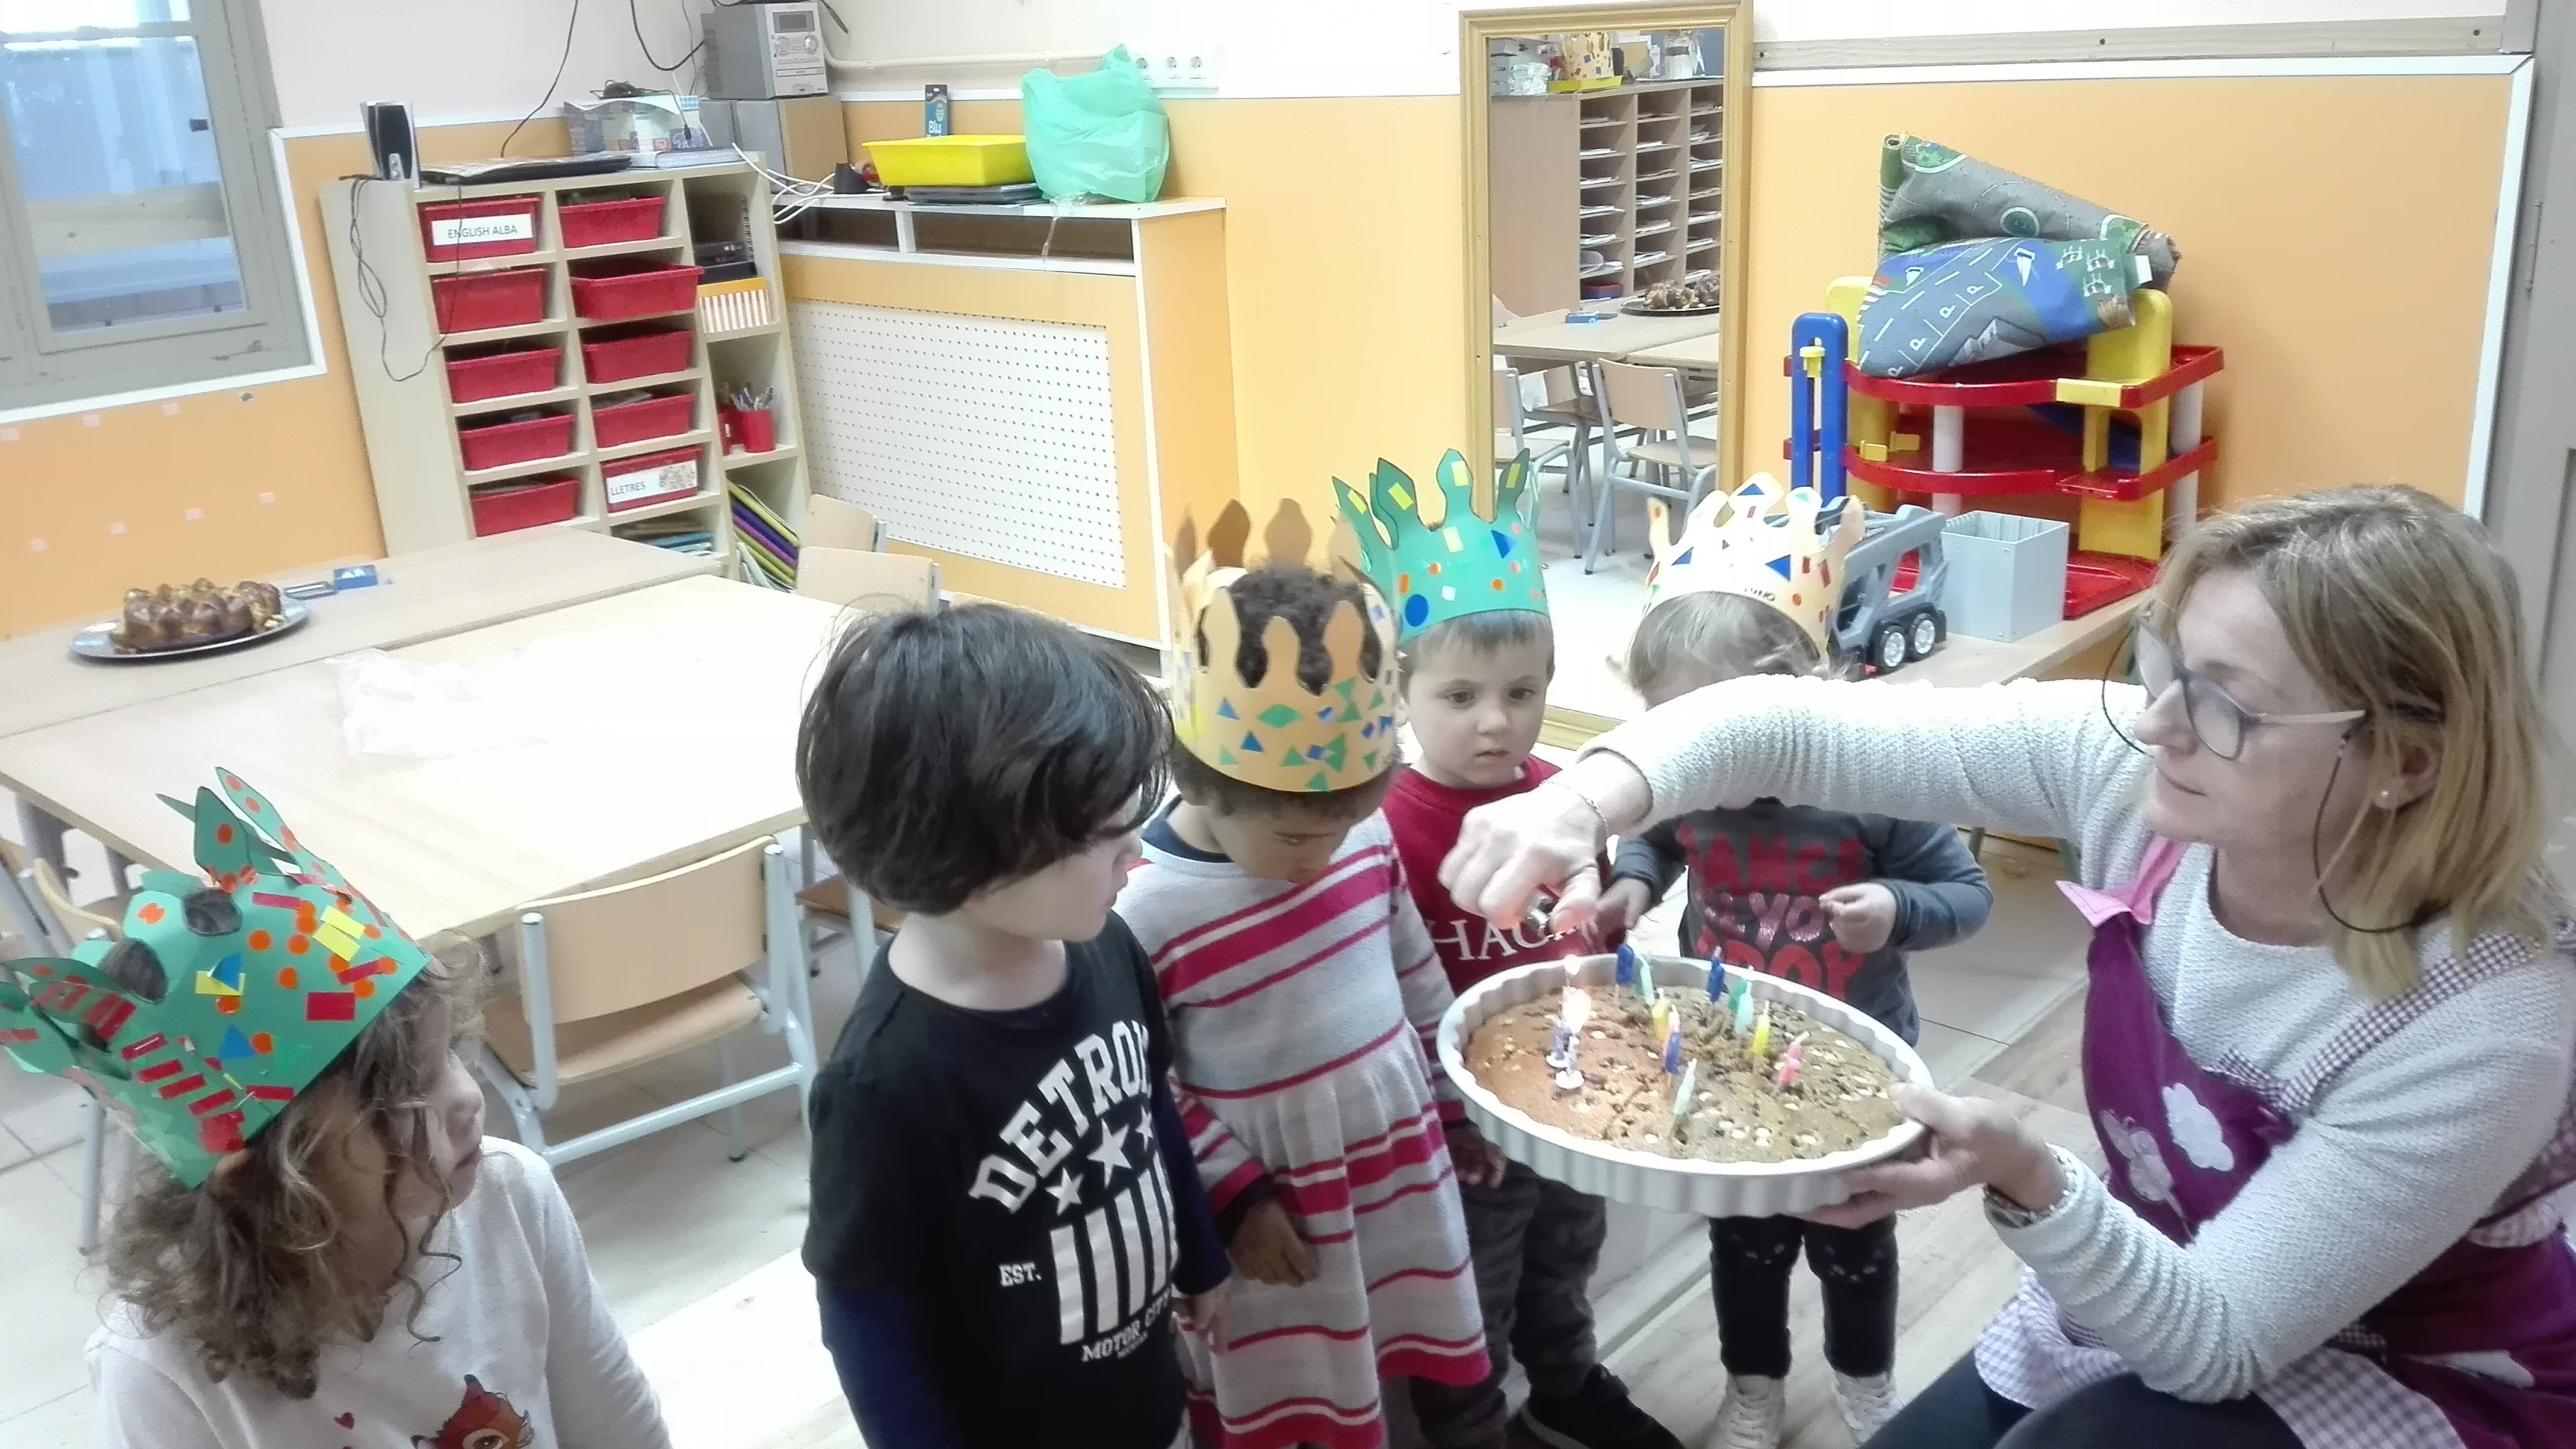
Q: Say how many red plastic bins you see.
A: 10